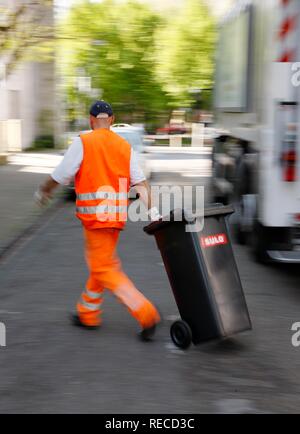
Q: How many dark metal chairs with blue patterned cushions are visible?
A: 0